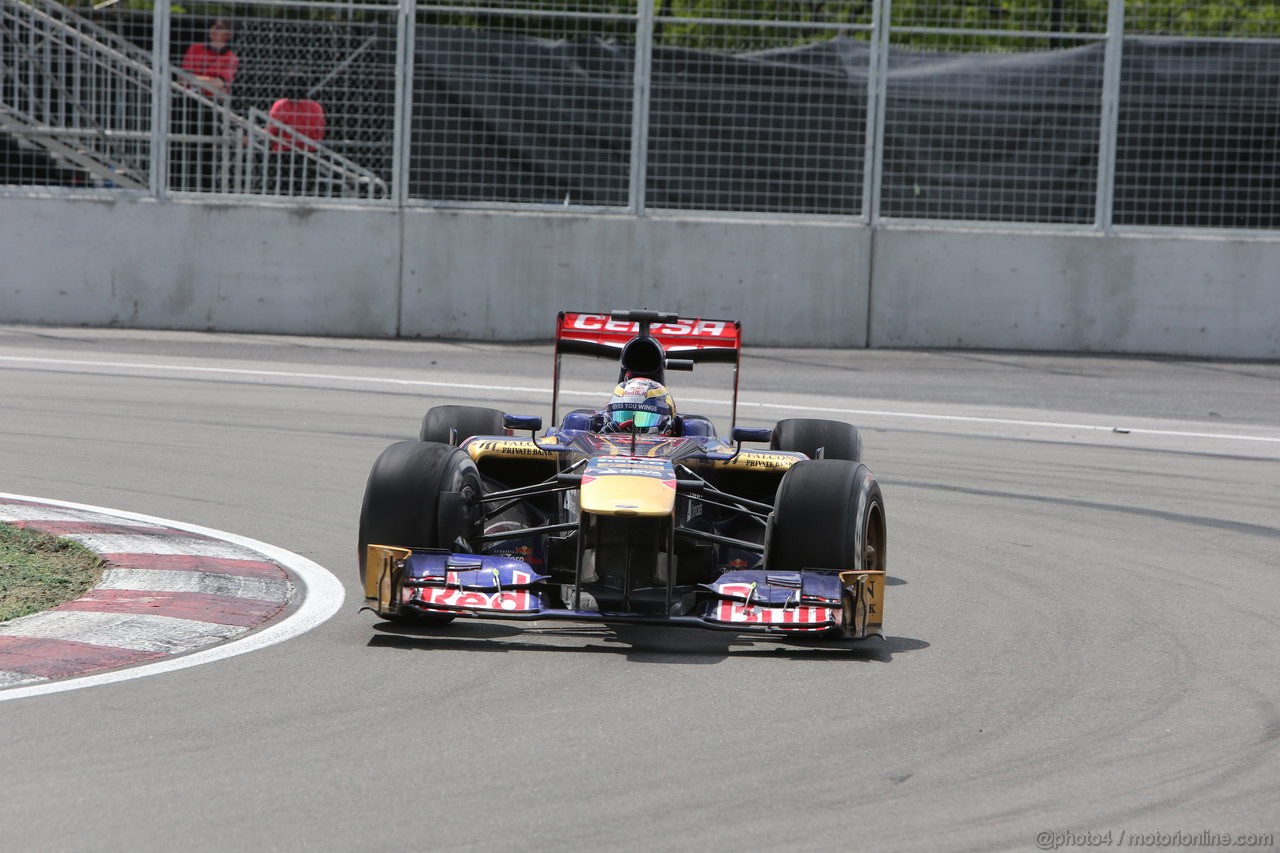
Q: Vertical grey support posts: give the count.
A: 5